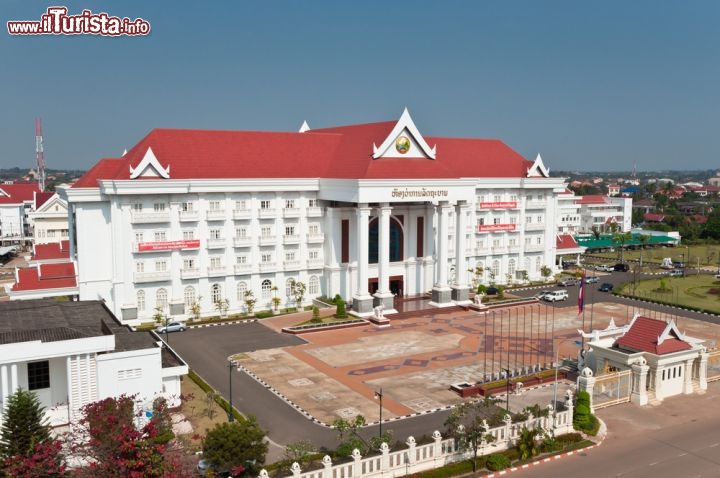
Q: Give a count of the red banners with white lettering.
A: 3